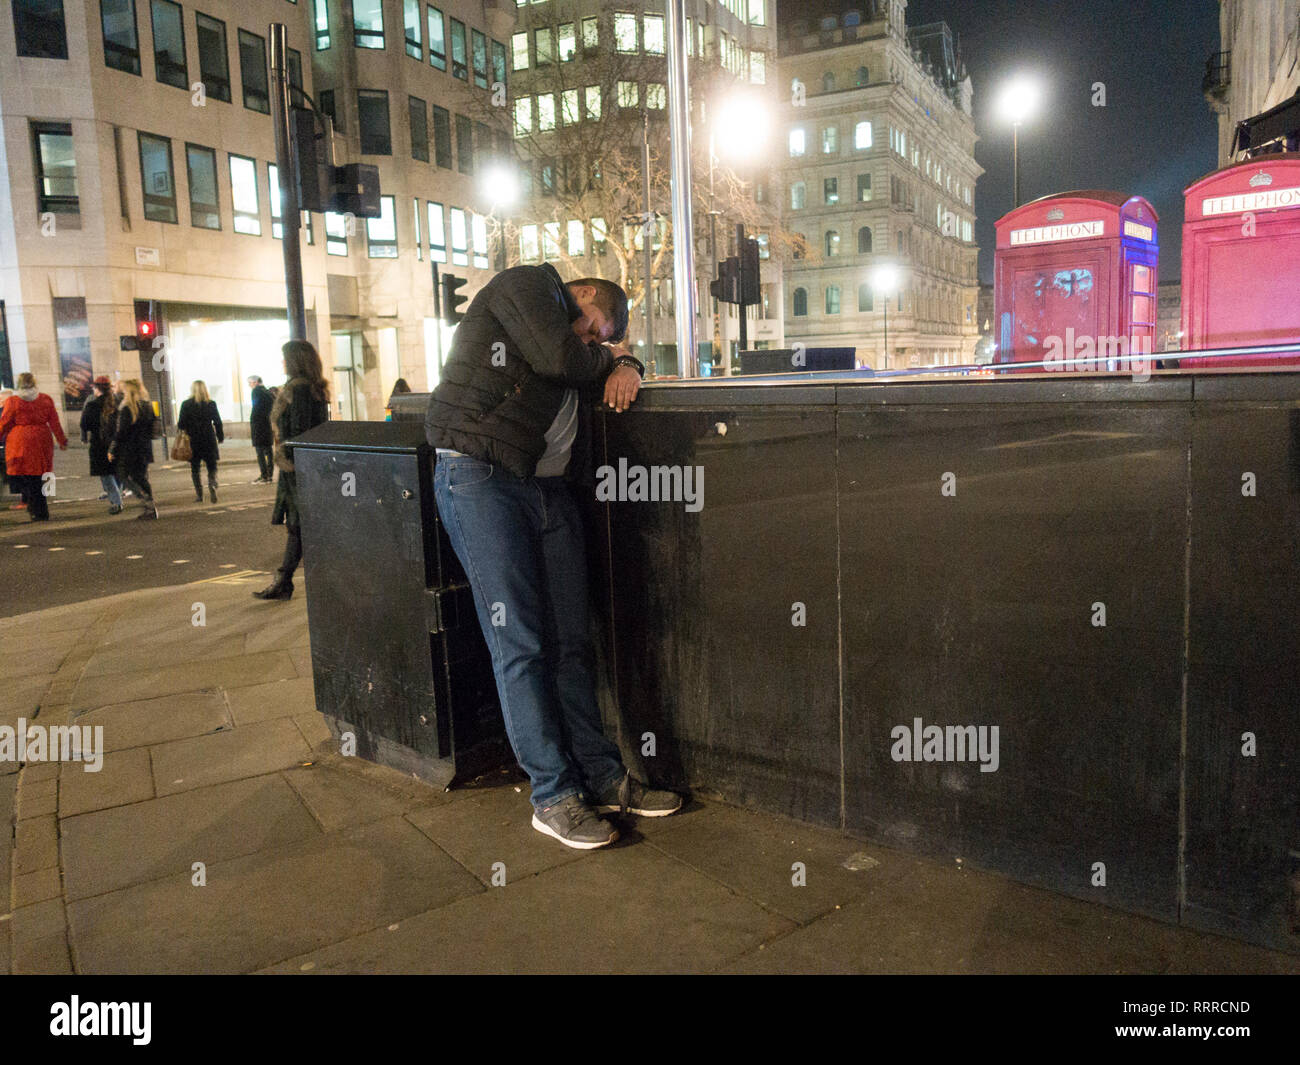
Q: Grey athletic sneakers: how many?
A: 2